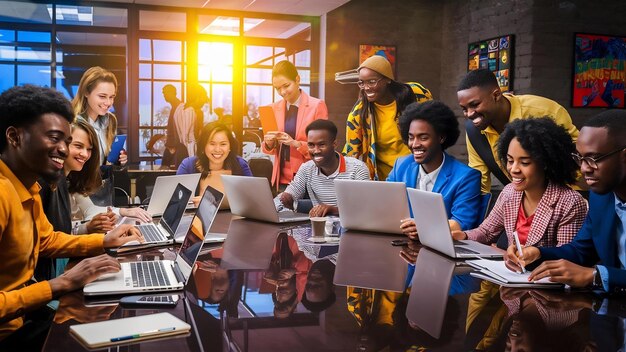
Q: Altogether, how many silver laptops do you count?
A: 6